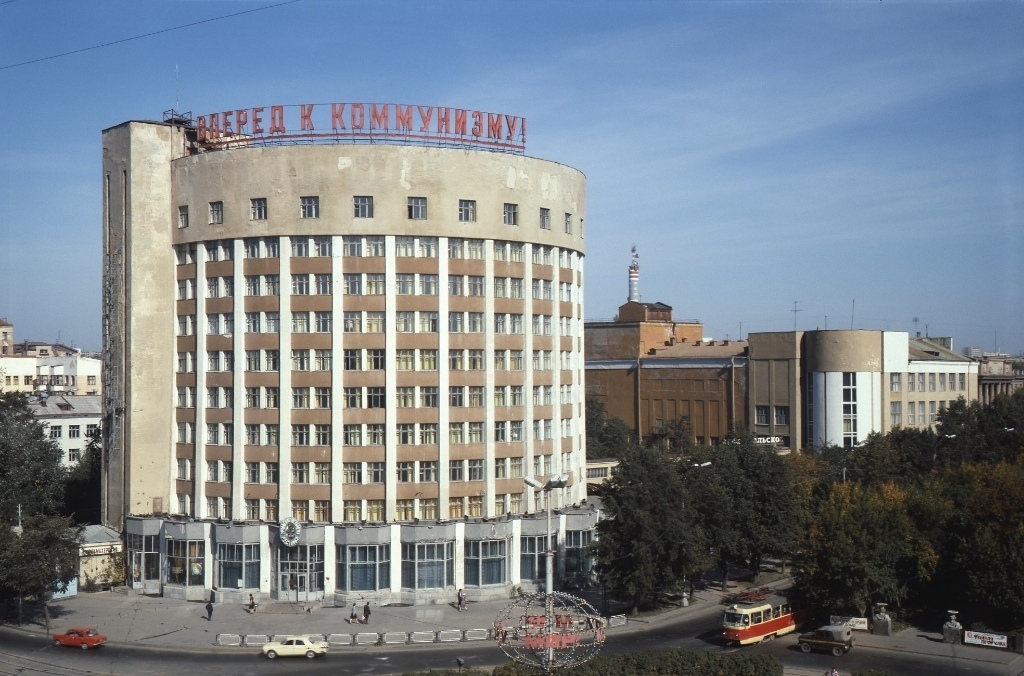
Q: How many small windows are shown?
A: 11